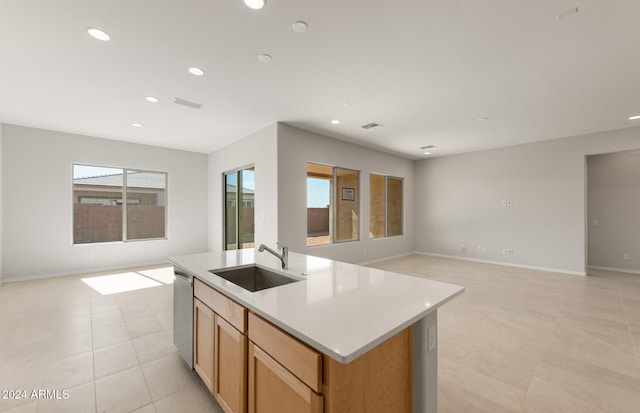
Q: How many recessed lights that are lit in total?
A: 8